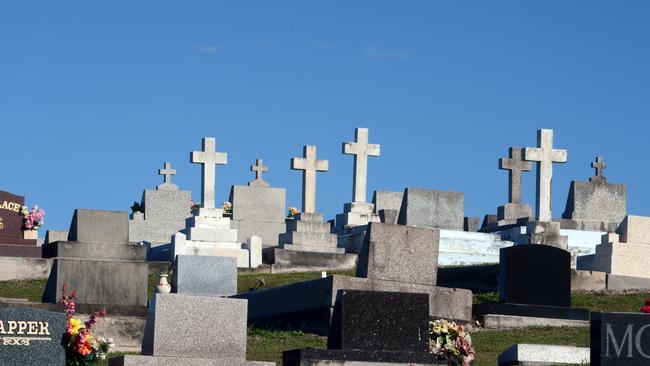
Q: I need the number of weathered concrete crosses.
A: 8